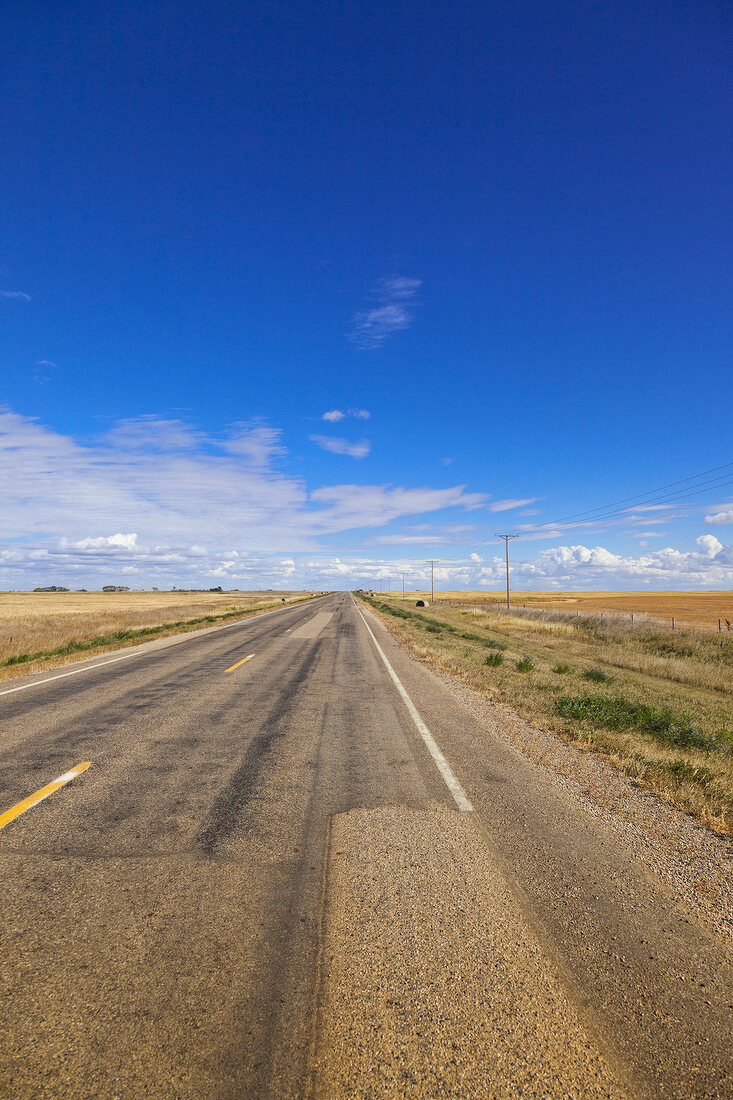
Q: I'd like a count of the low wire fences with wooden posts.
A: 1